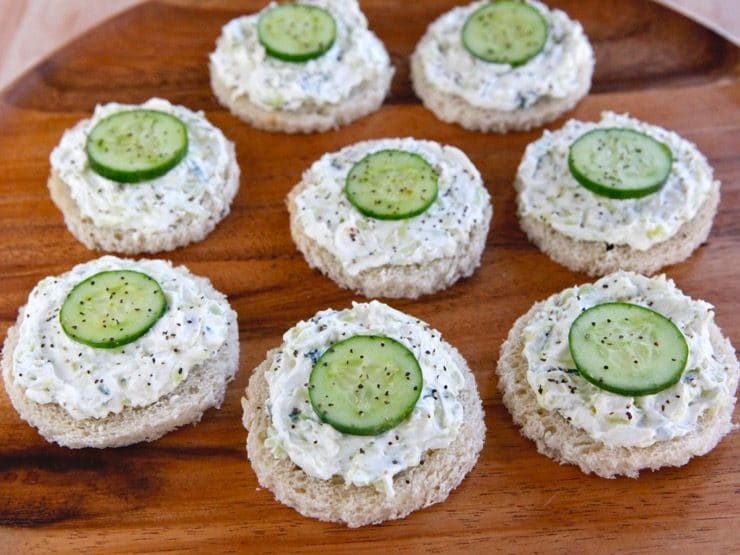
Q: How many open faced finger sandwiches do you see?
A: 8